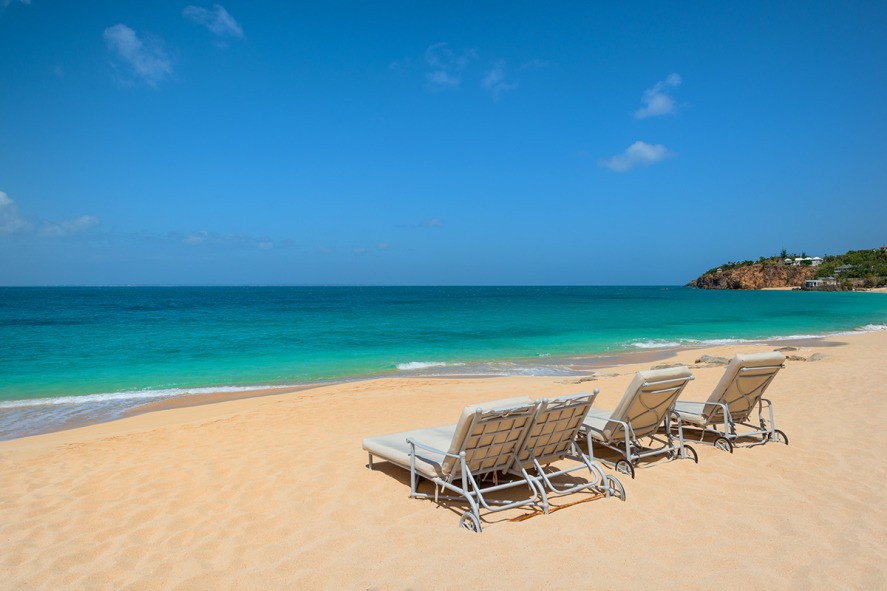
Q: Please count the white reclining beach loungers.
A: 4